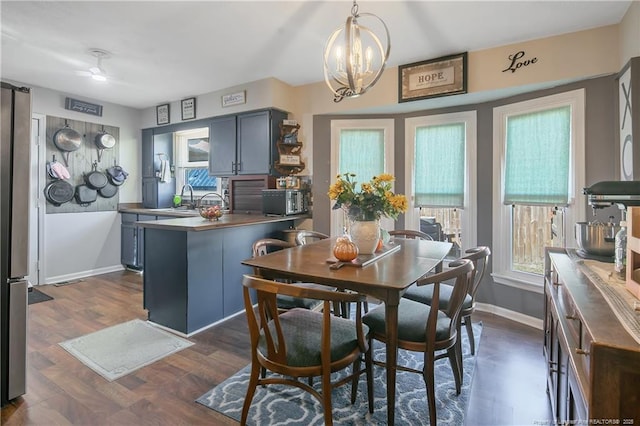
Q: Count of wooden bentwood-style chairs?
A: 6